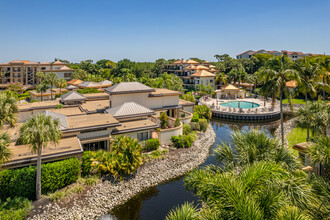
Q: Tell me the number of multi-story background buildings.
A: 3